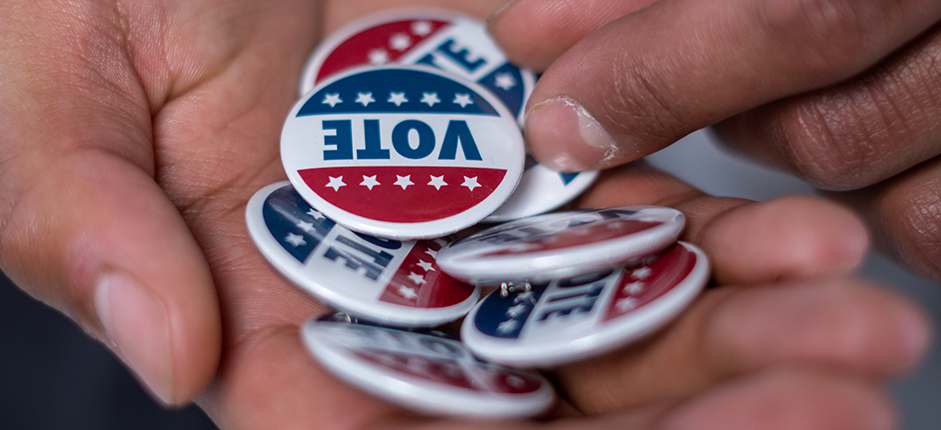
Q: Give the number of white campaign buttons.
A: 7